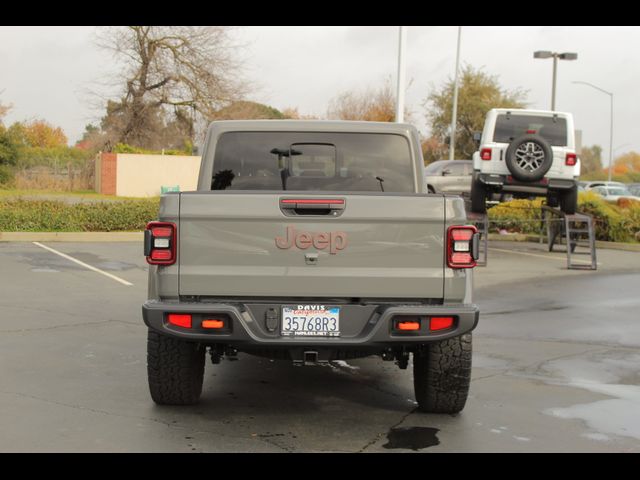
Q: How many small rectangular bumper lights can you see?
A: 4